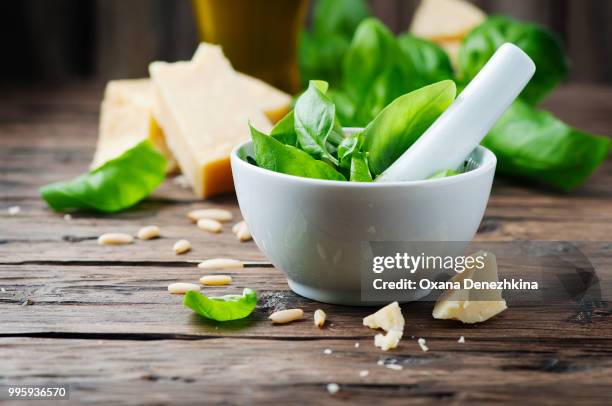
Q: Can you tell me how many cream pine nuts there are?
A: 12